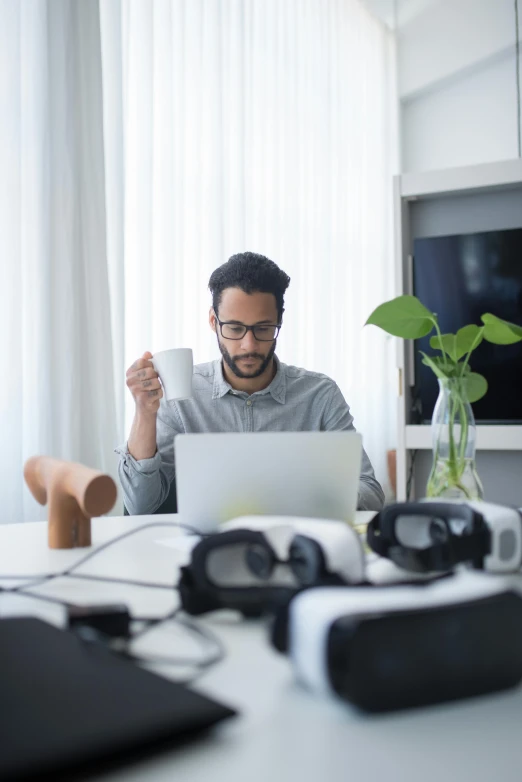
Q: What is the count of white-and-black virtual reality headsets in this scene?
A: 3